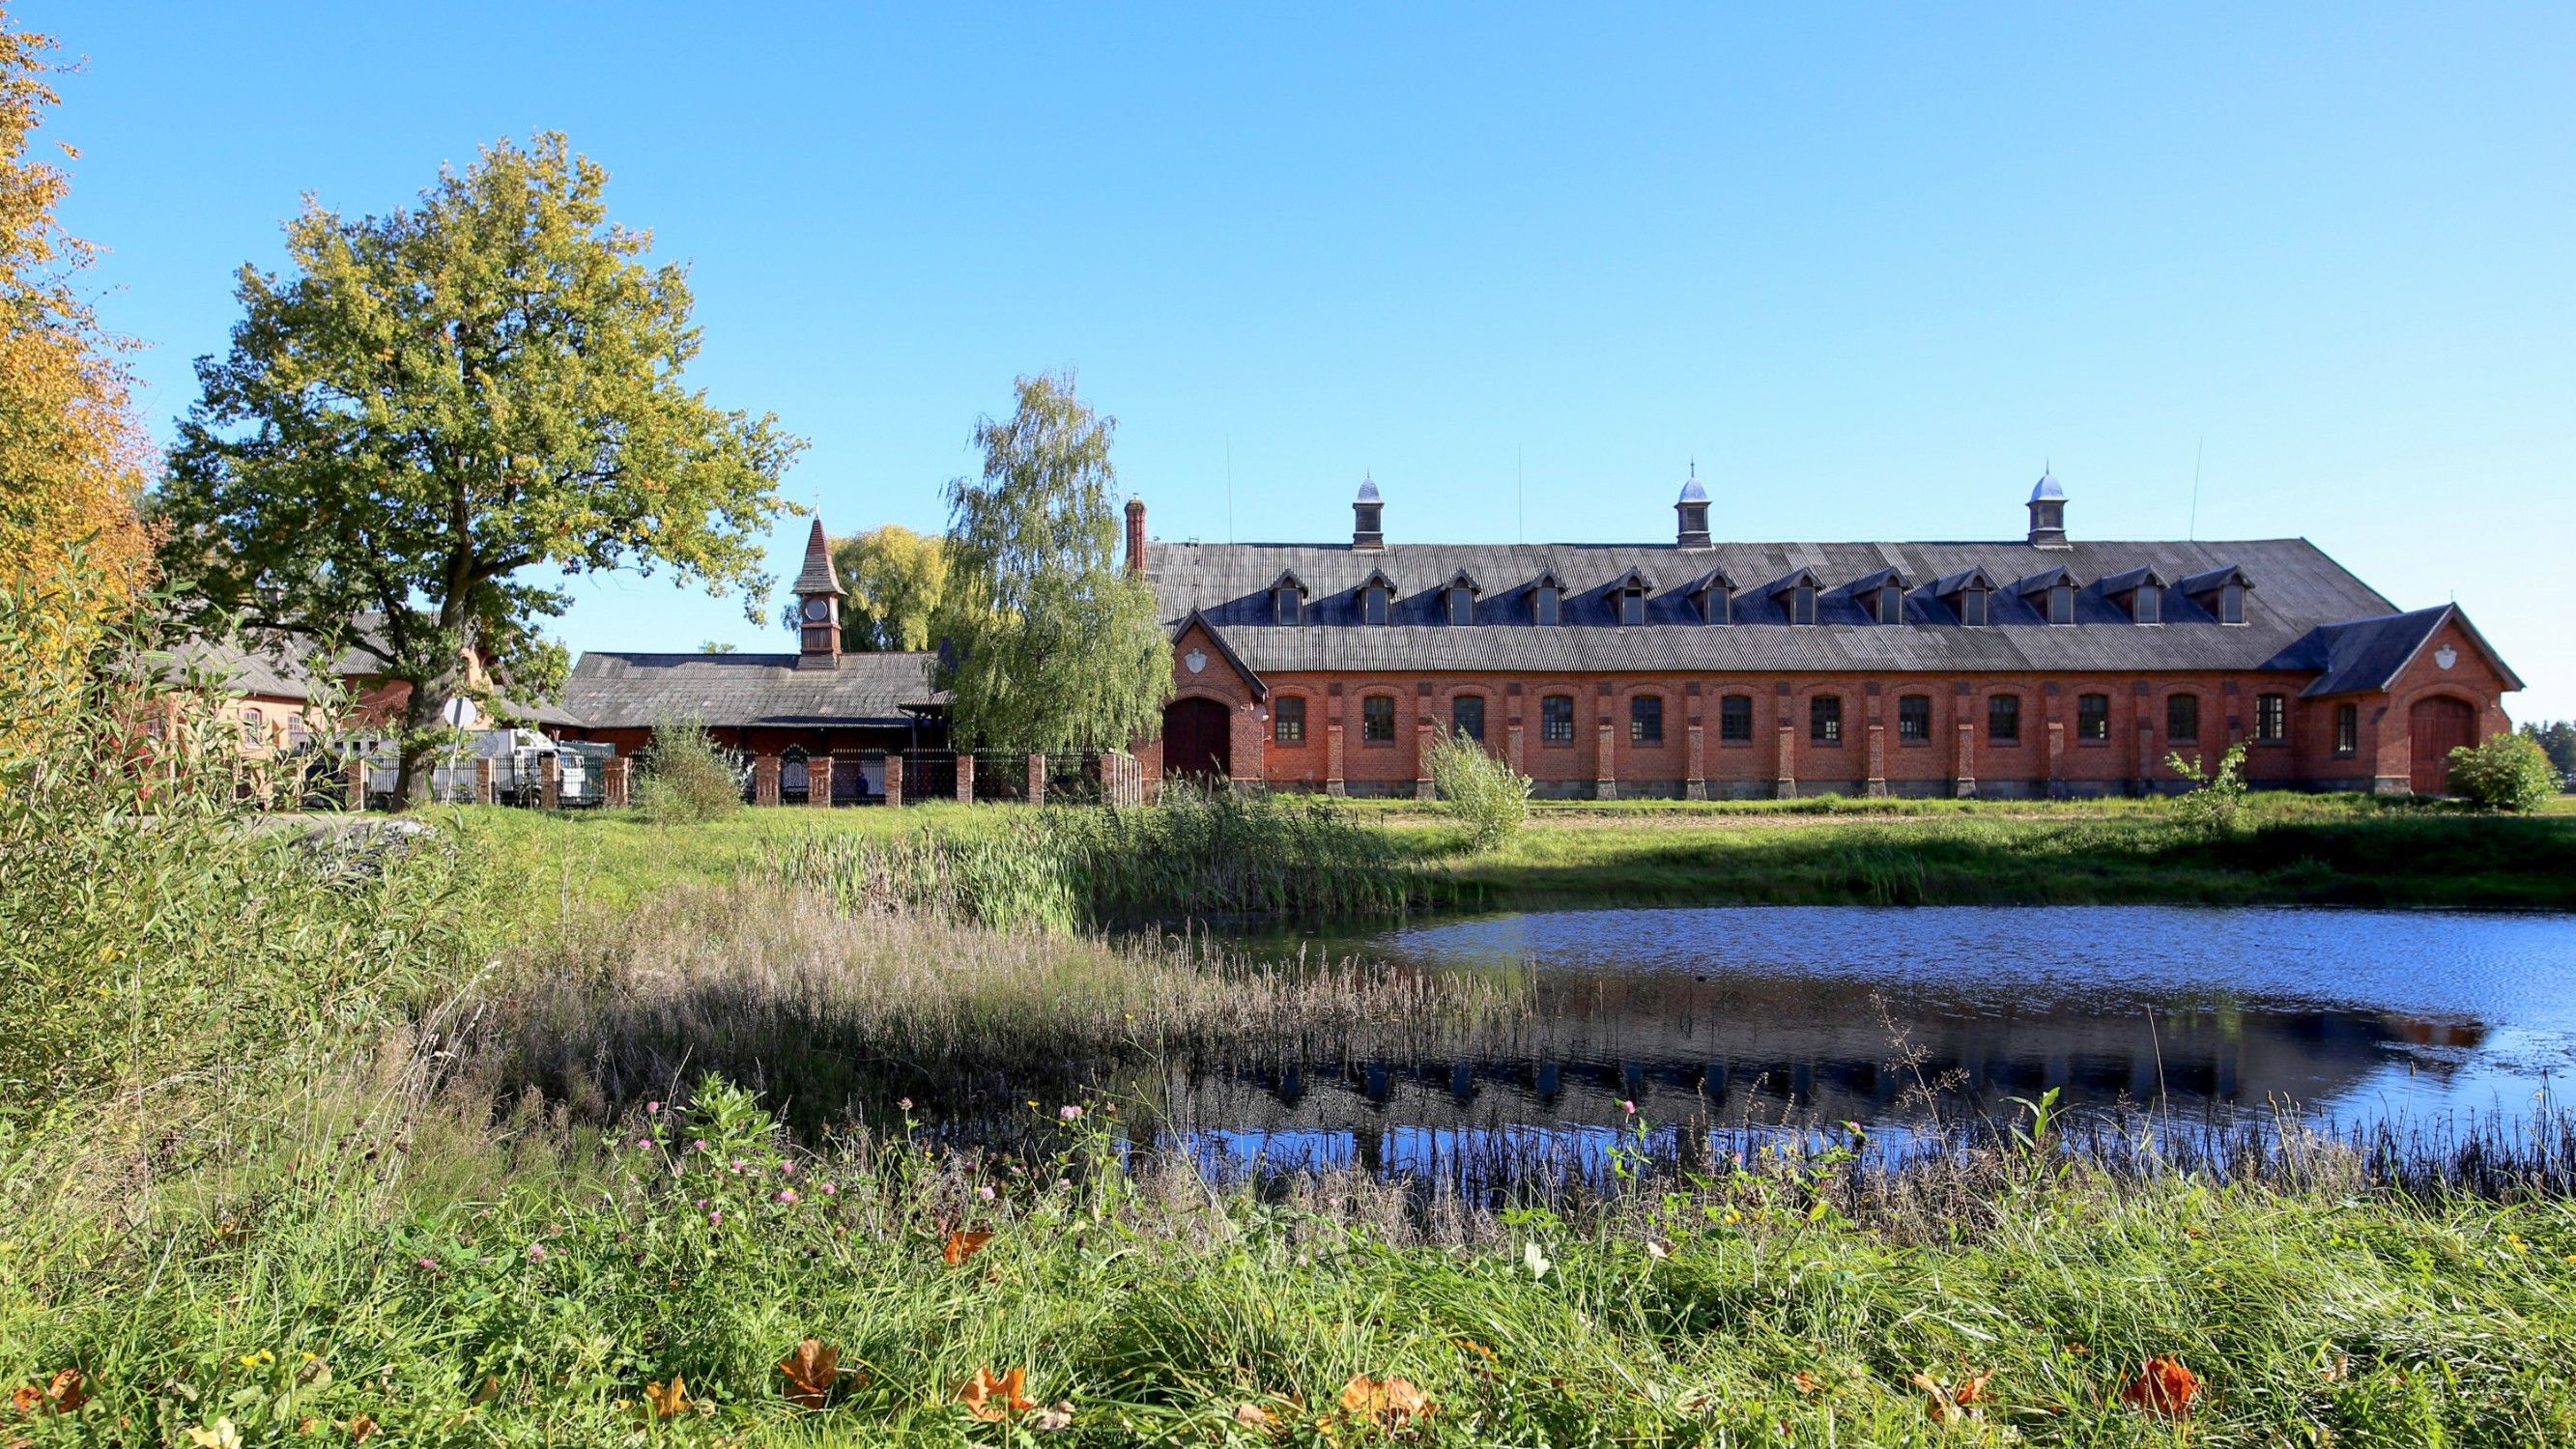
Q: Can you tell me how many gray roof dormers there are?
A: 12